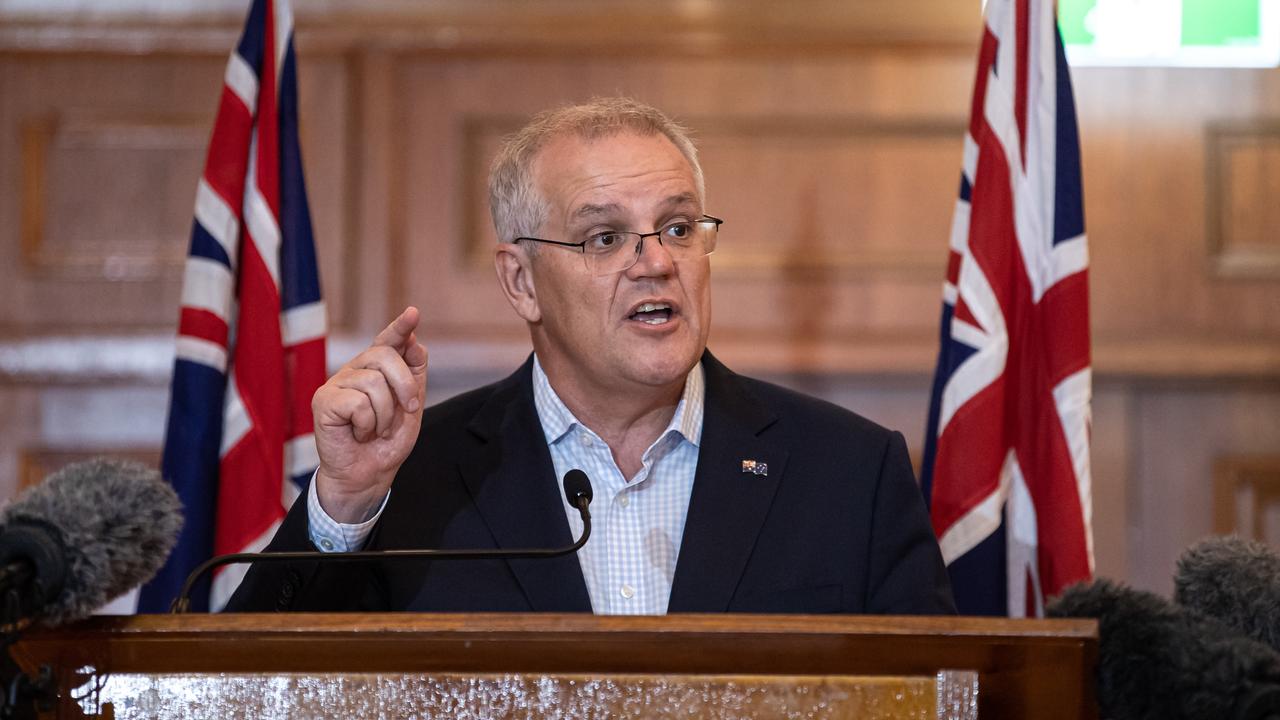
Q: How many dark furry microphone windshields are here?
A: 3